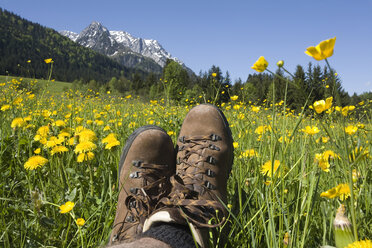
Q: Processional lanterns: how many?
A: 0